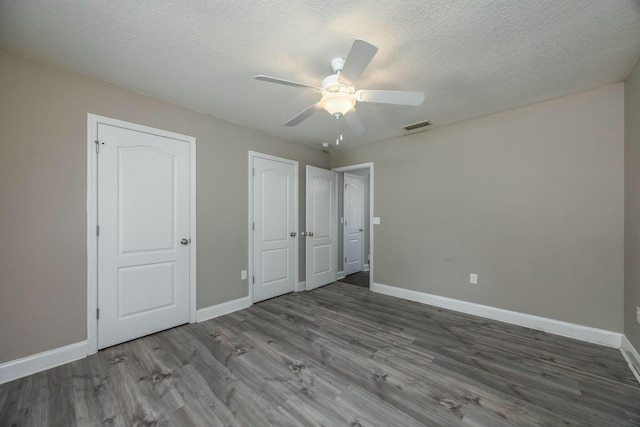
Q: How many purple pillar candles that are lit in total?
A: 0